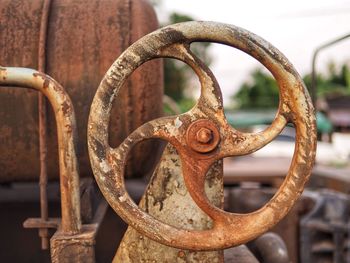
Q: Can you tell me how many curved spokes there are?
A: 4